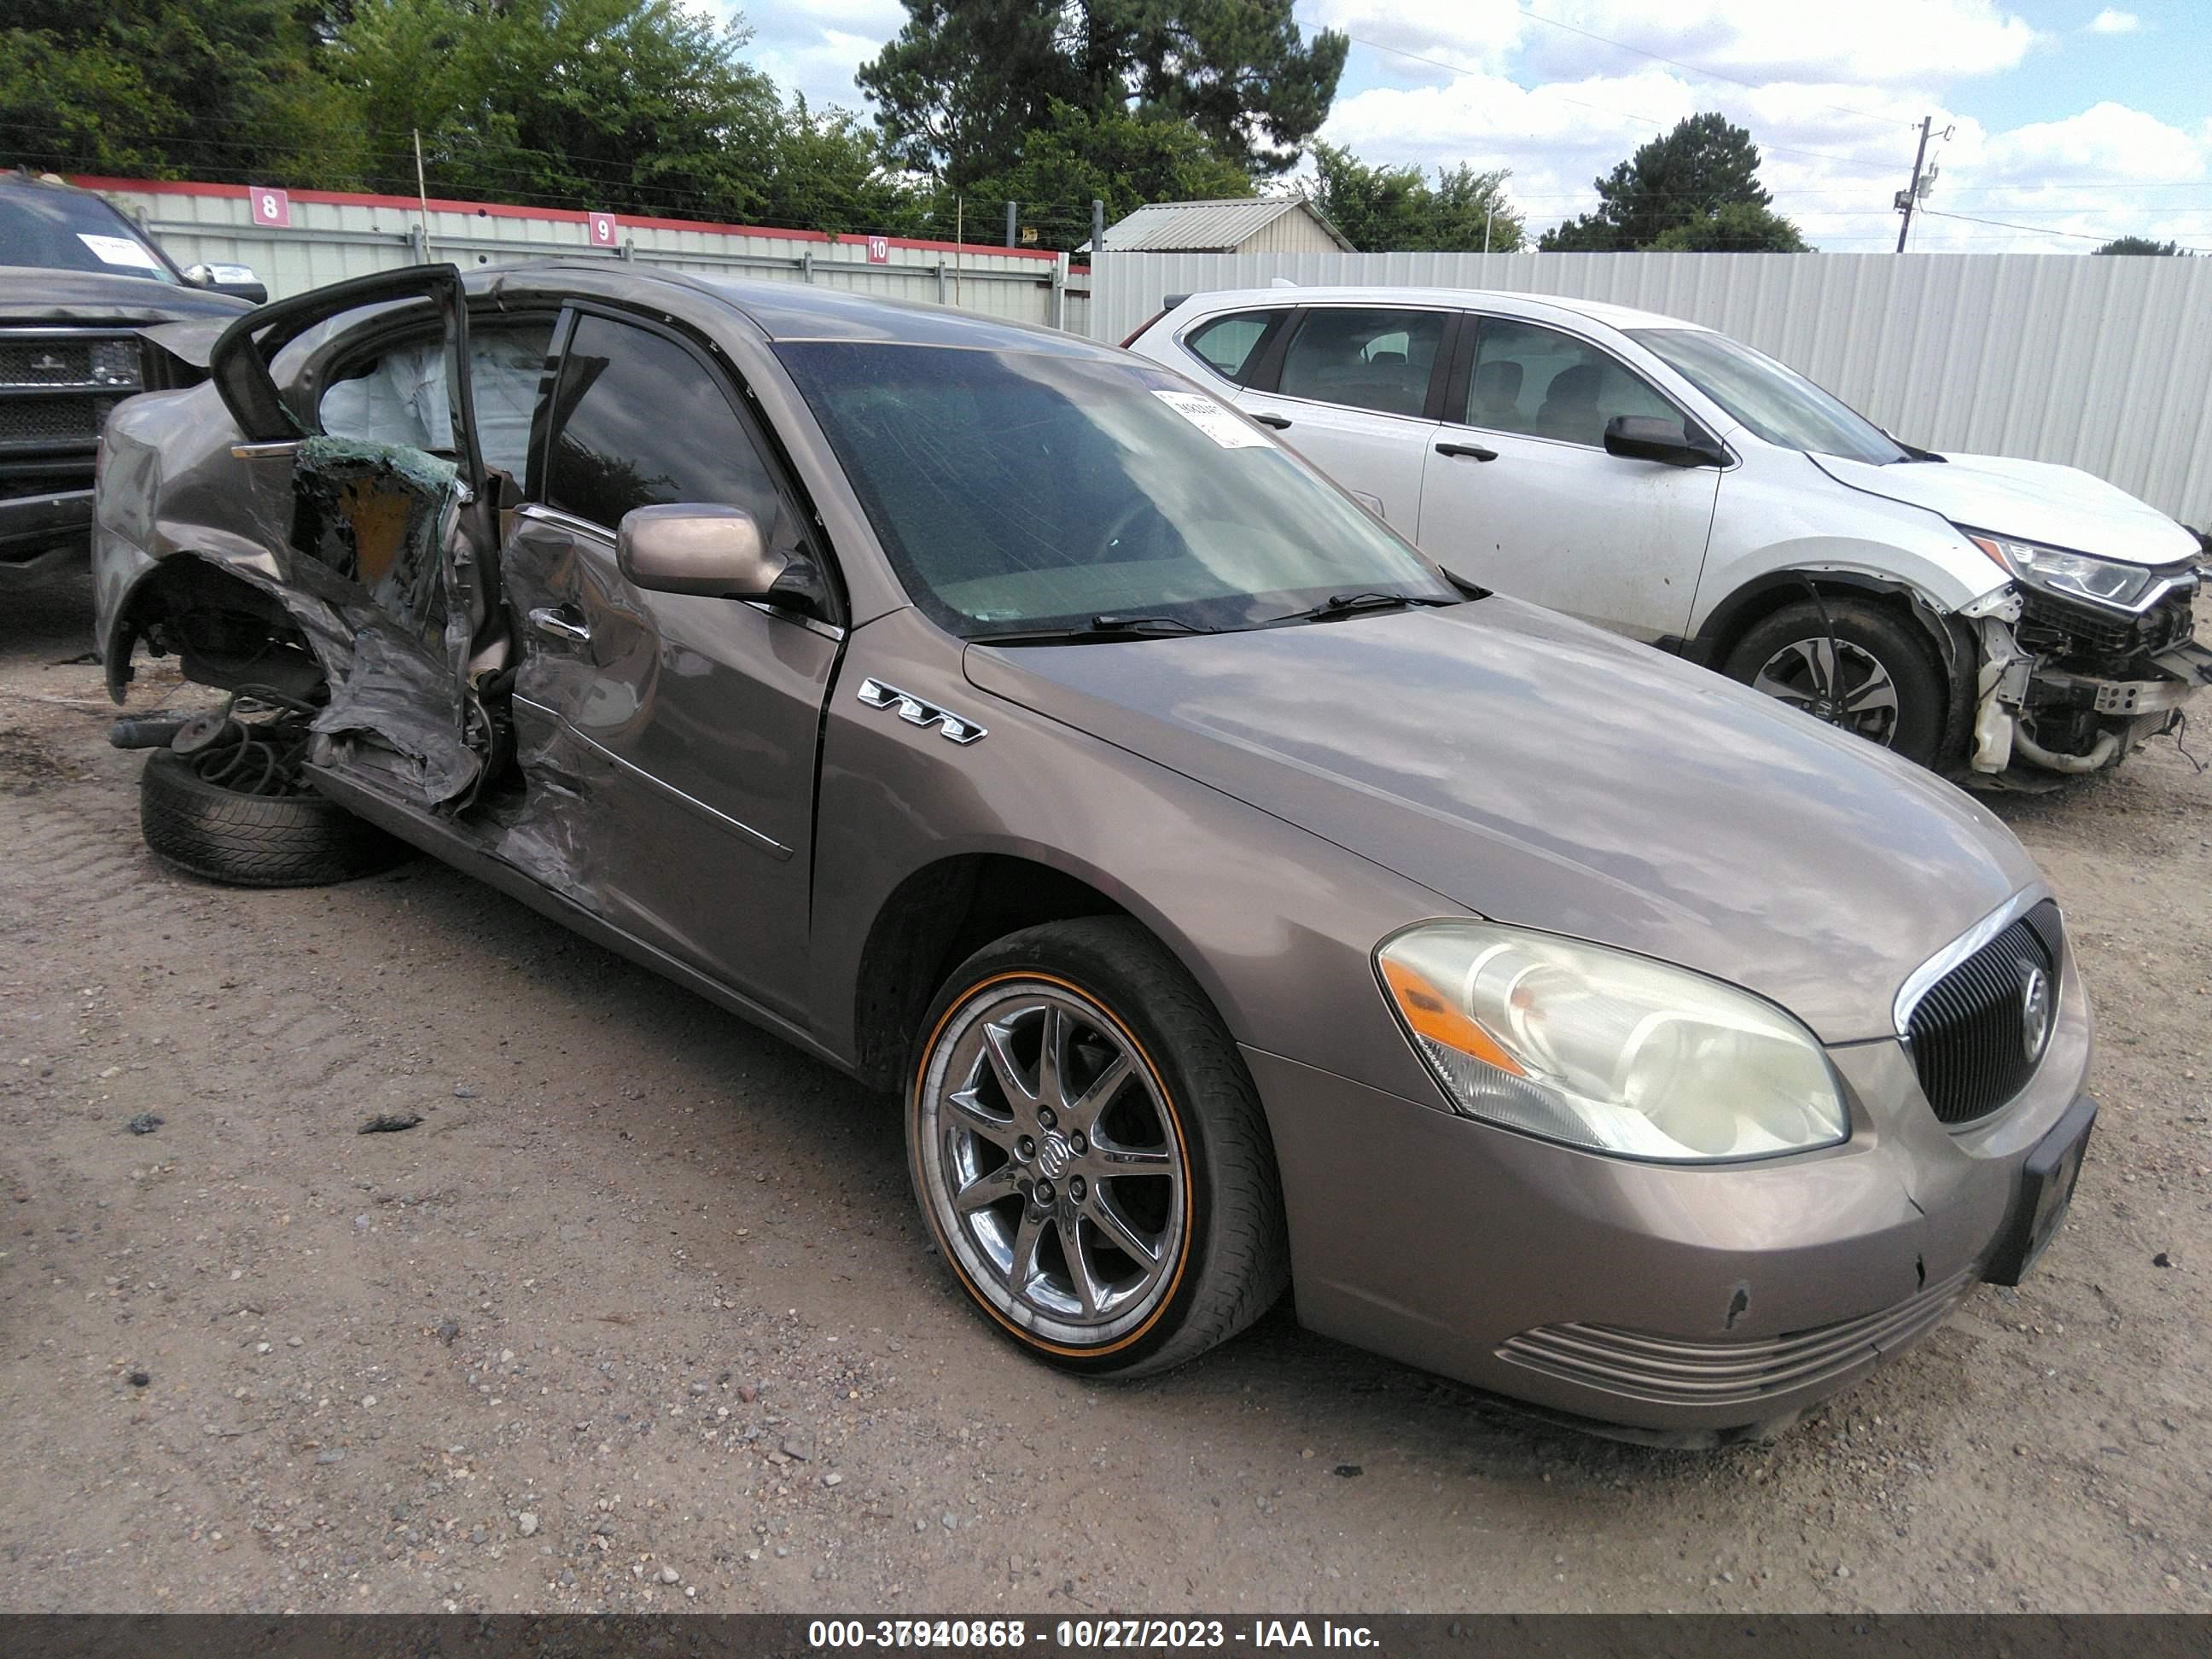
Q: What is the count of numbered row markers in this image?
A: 3